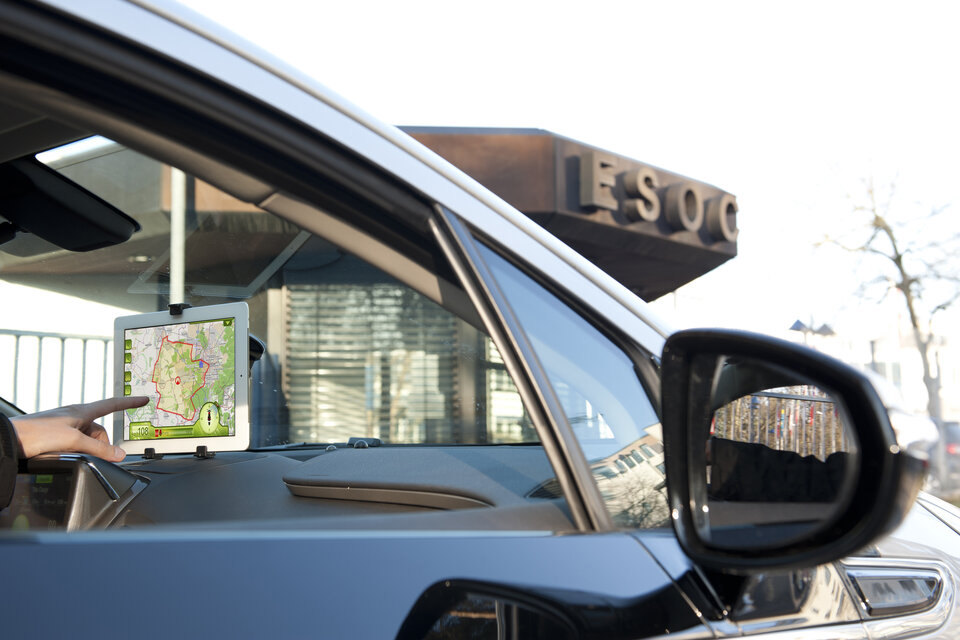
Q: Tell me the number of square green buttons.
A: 4